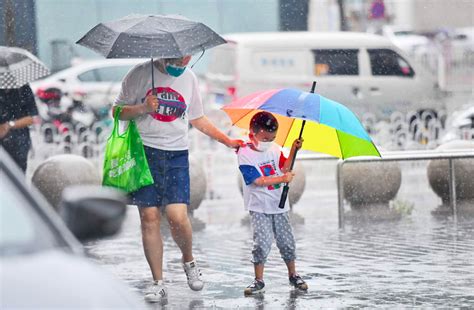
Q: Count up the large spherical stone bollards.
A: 5